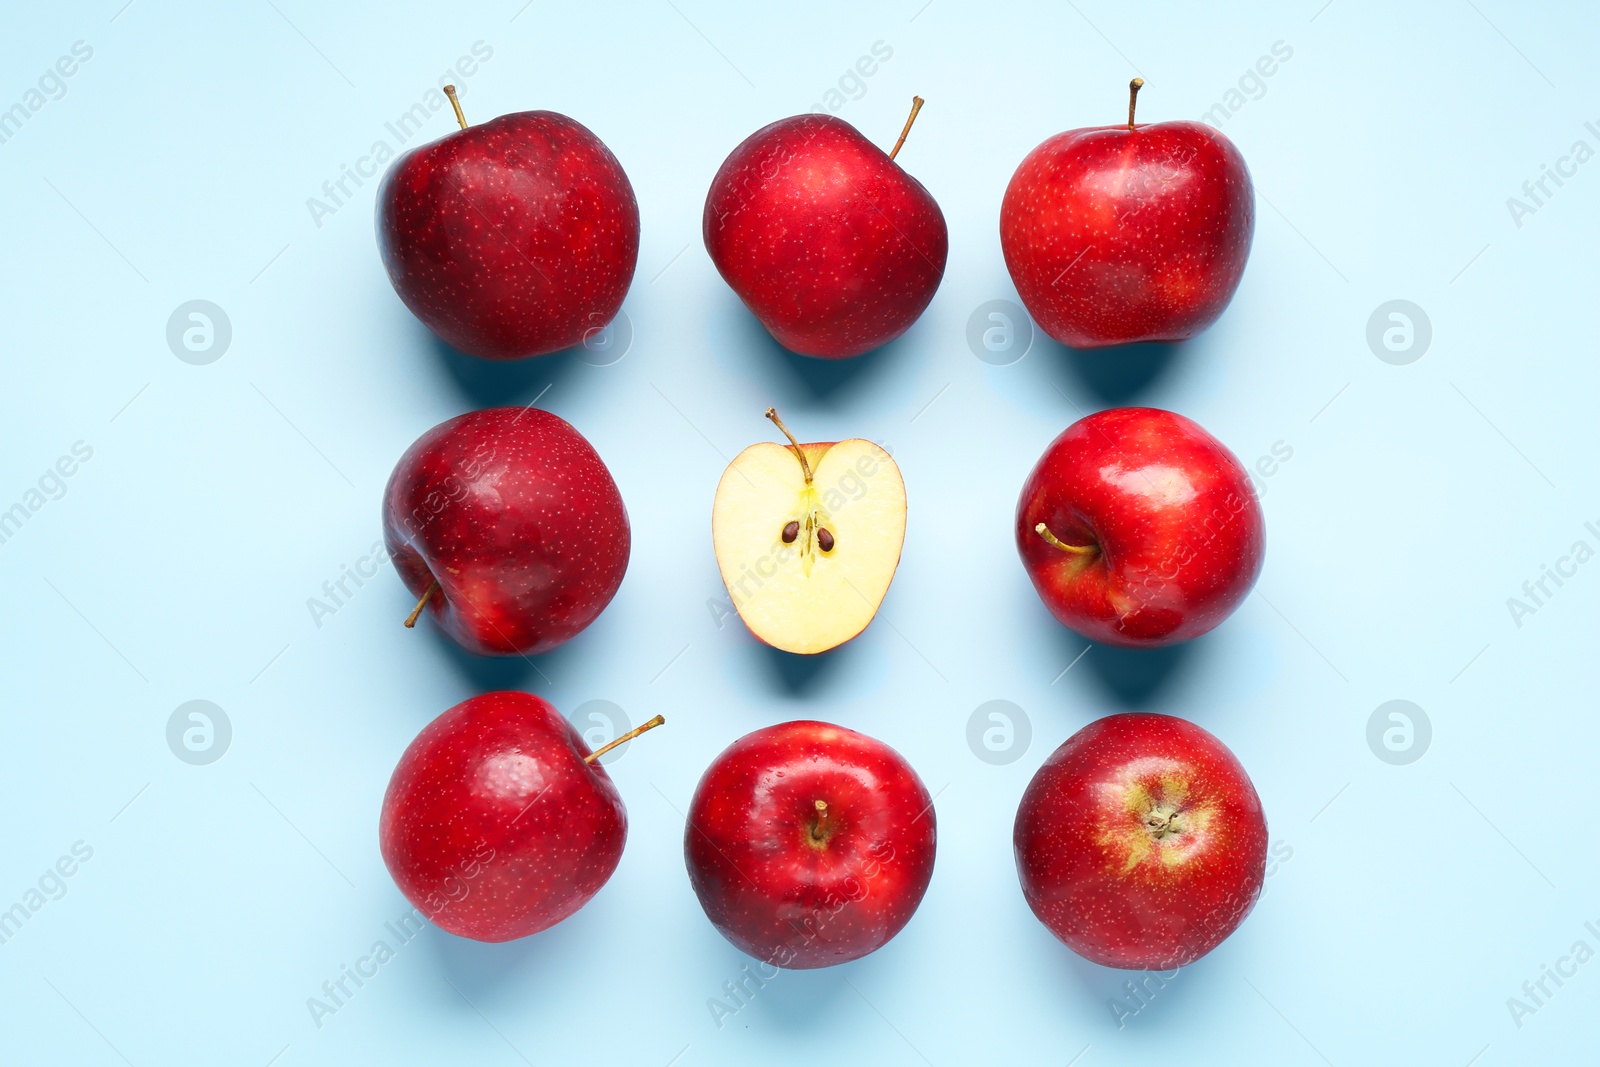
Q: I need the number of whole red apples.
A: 8